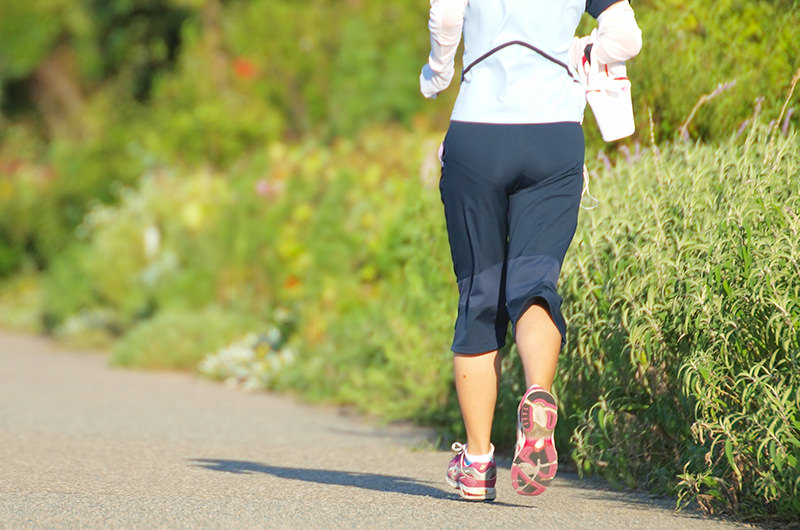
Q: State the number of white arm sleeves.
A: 2